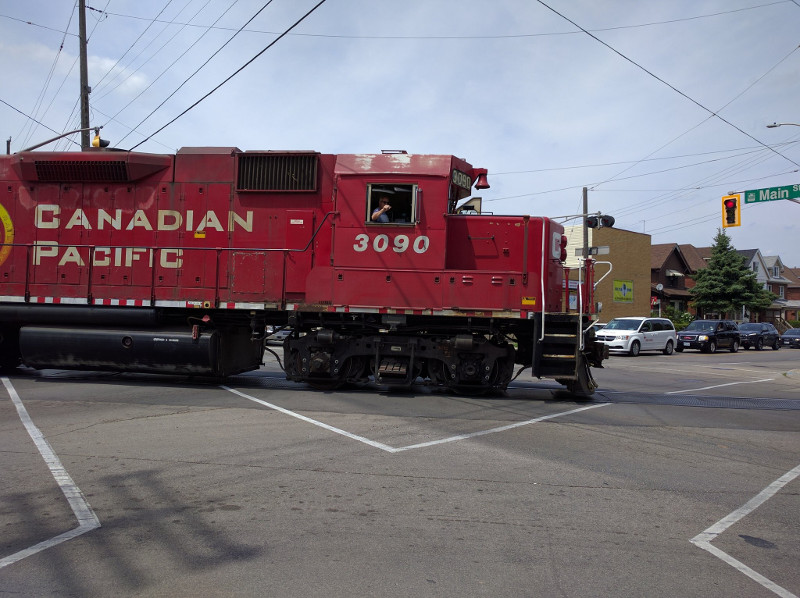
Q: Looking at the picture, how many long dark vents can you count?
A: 2